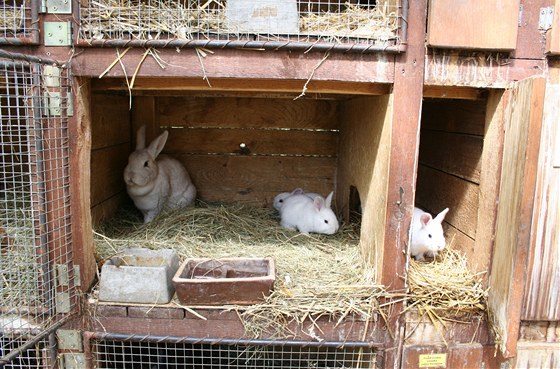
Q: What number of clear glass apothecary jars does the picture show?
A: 0